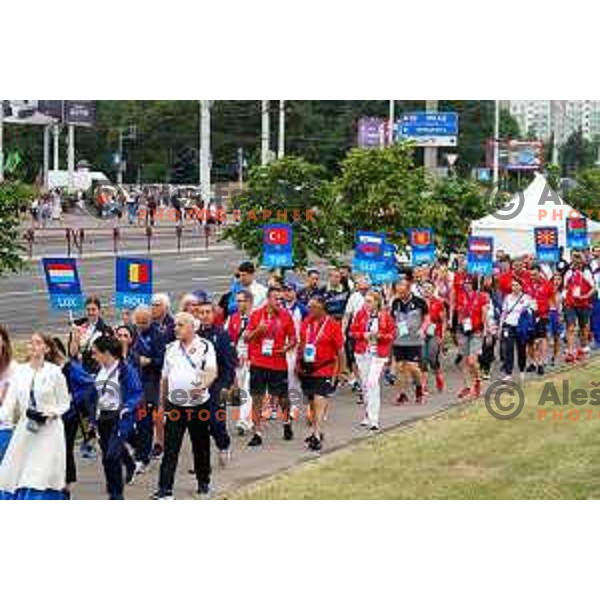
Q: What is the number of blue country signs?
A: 9